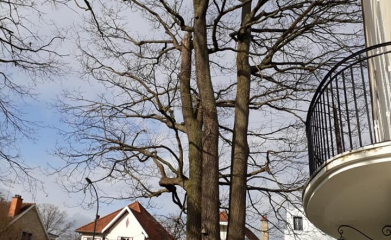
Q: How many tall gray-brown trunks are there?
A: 3